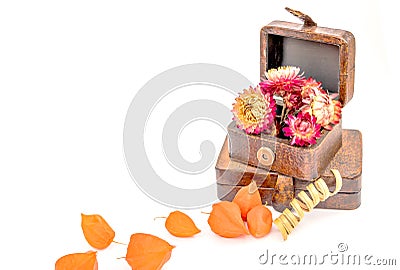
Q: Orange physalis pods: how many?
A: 7